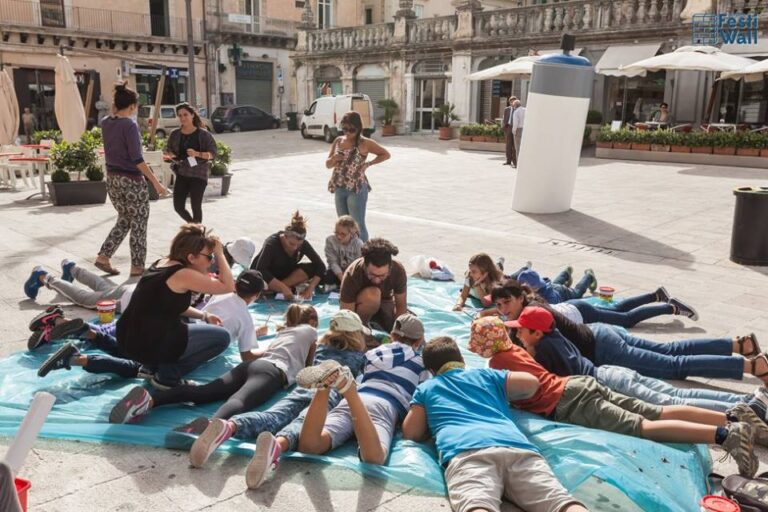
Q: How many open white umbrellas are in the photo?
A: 3